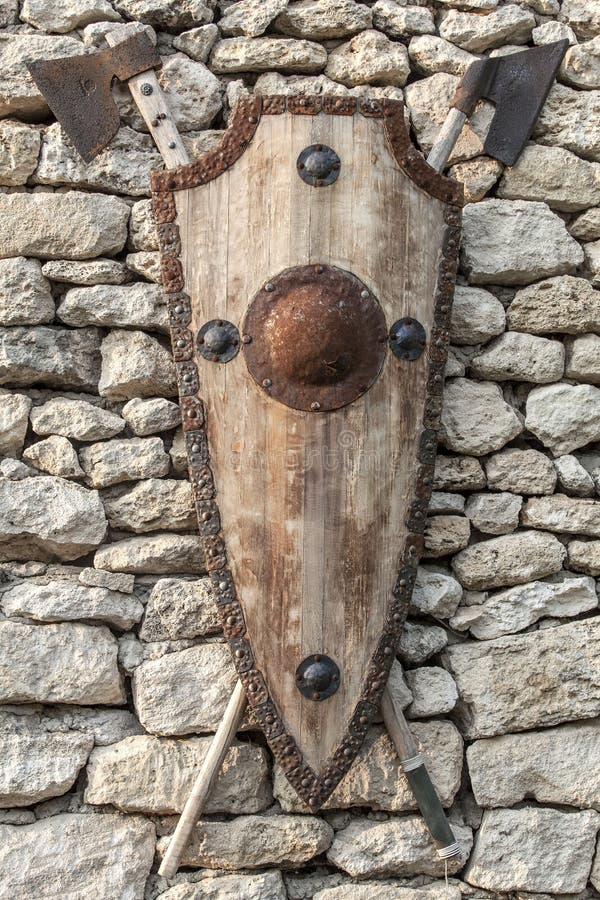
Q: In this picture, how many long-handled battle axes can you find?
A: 2